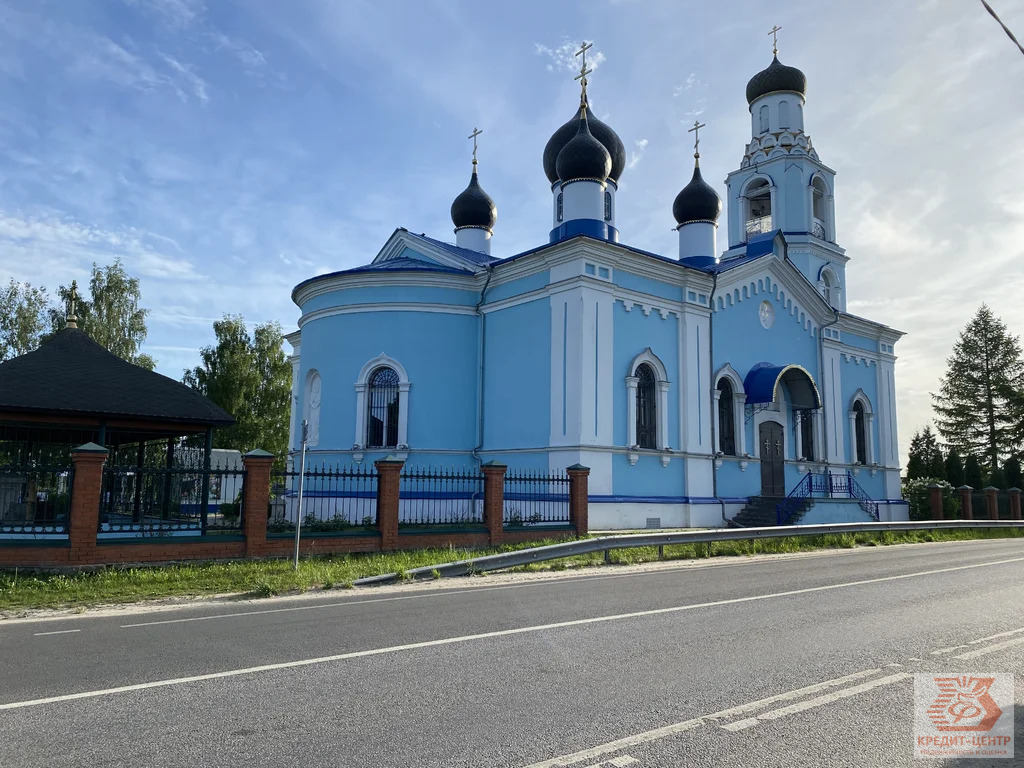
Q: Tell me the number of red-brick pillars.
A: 9